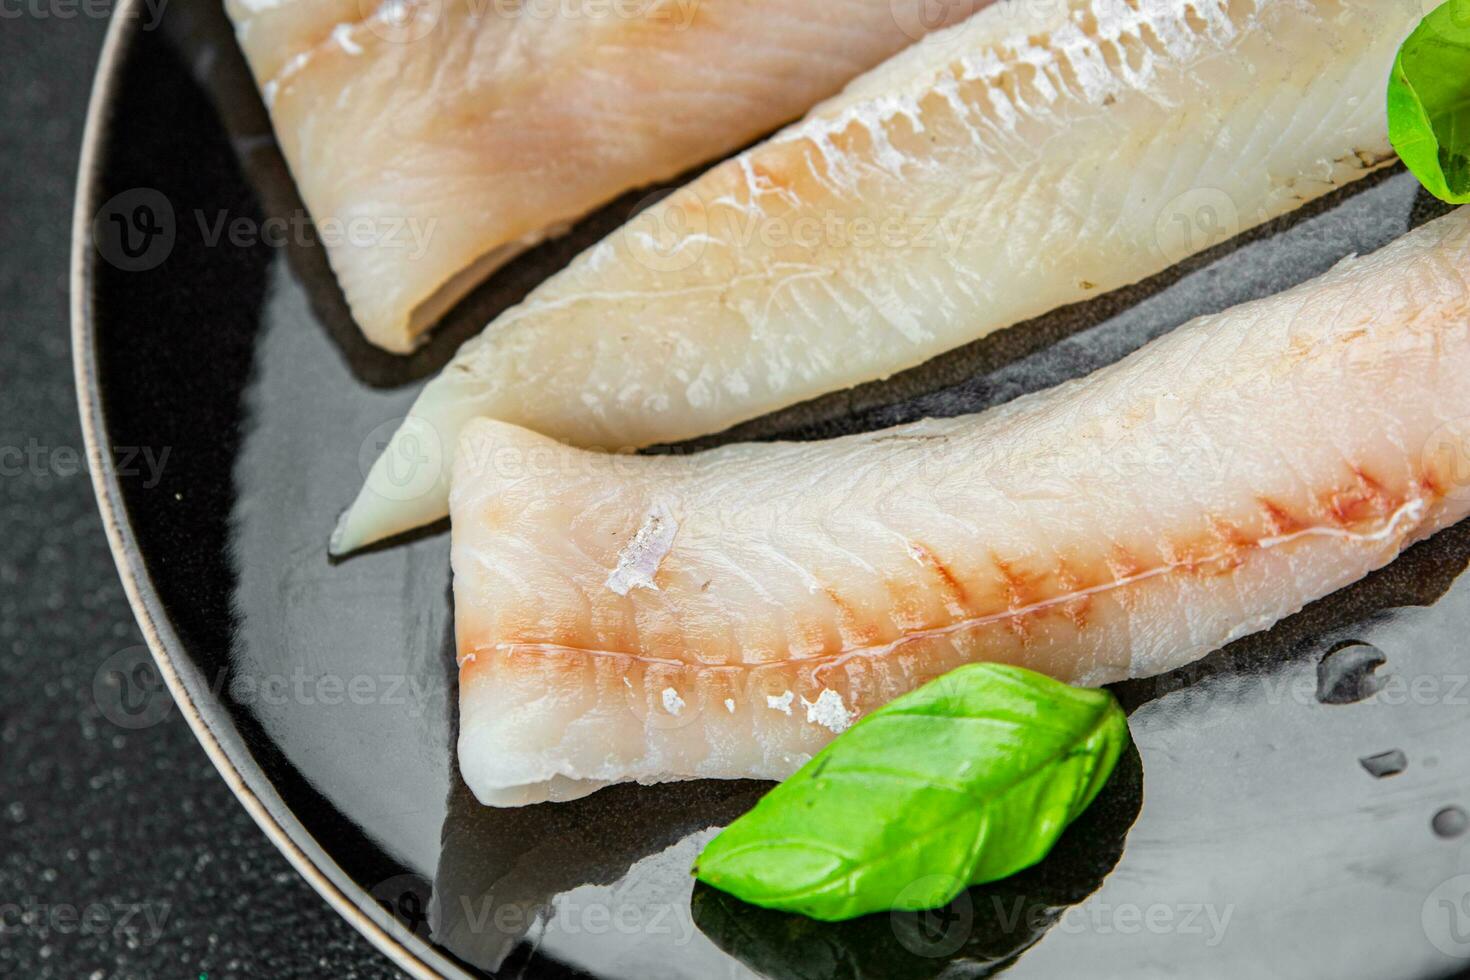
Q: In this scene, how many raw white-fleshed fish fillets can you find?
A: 3